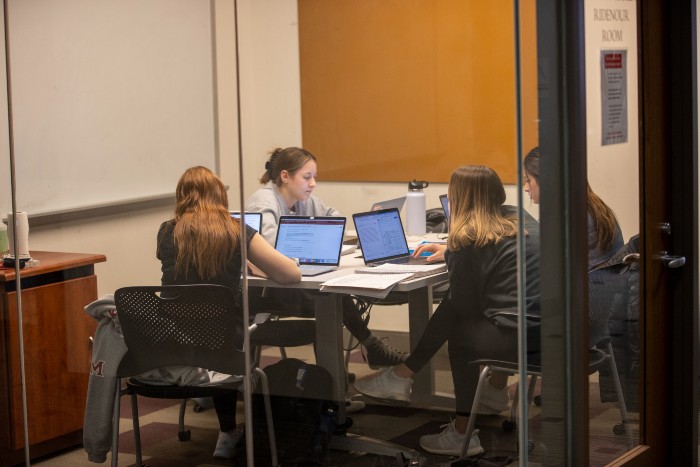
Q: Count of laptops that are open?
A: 5